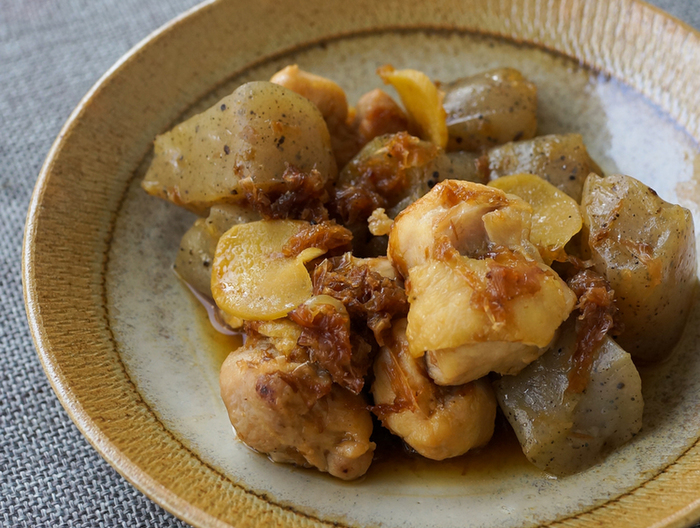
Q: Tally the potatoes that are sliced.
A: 3